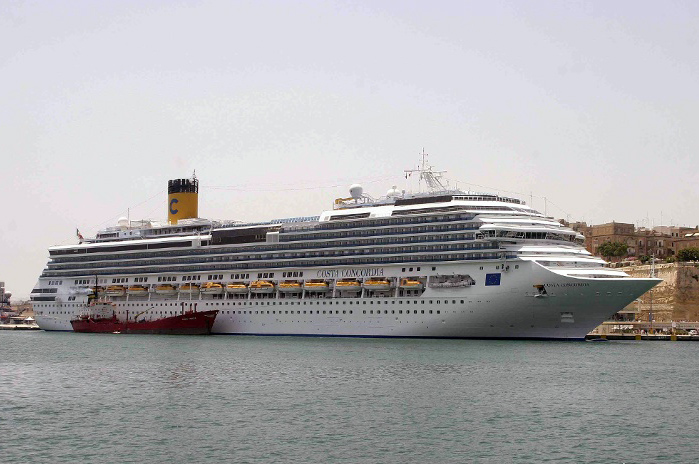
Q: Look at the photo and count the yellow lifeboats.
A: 13